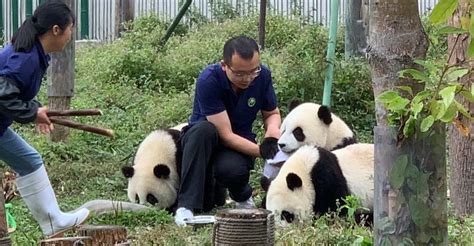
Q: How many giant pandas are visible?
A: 3